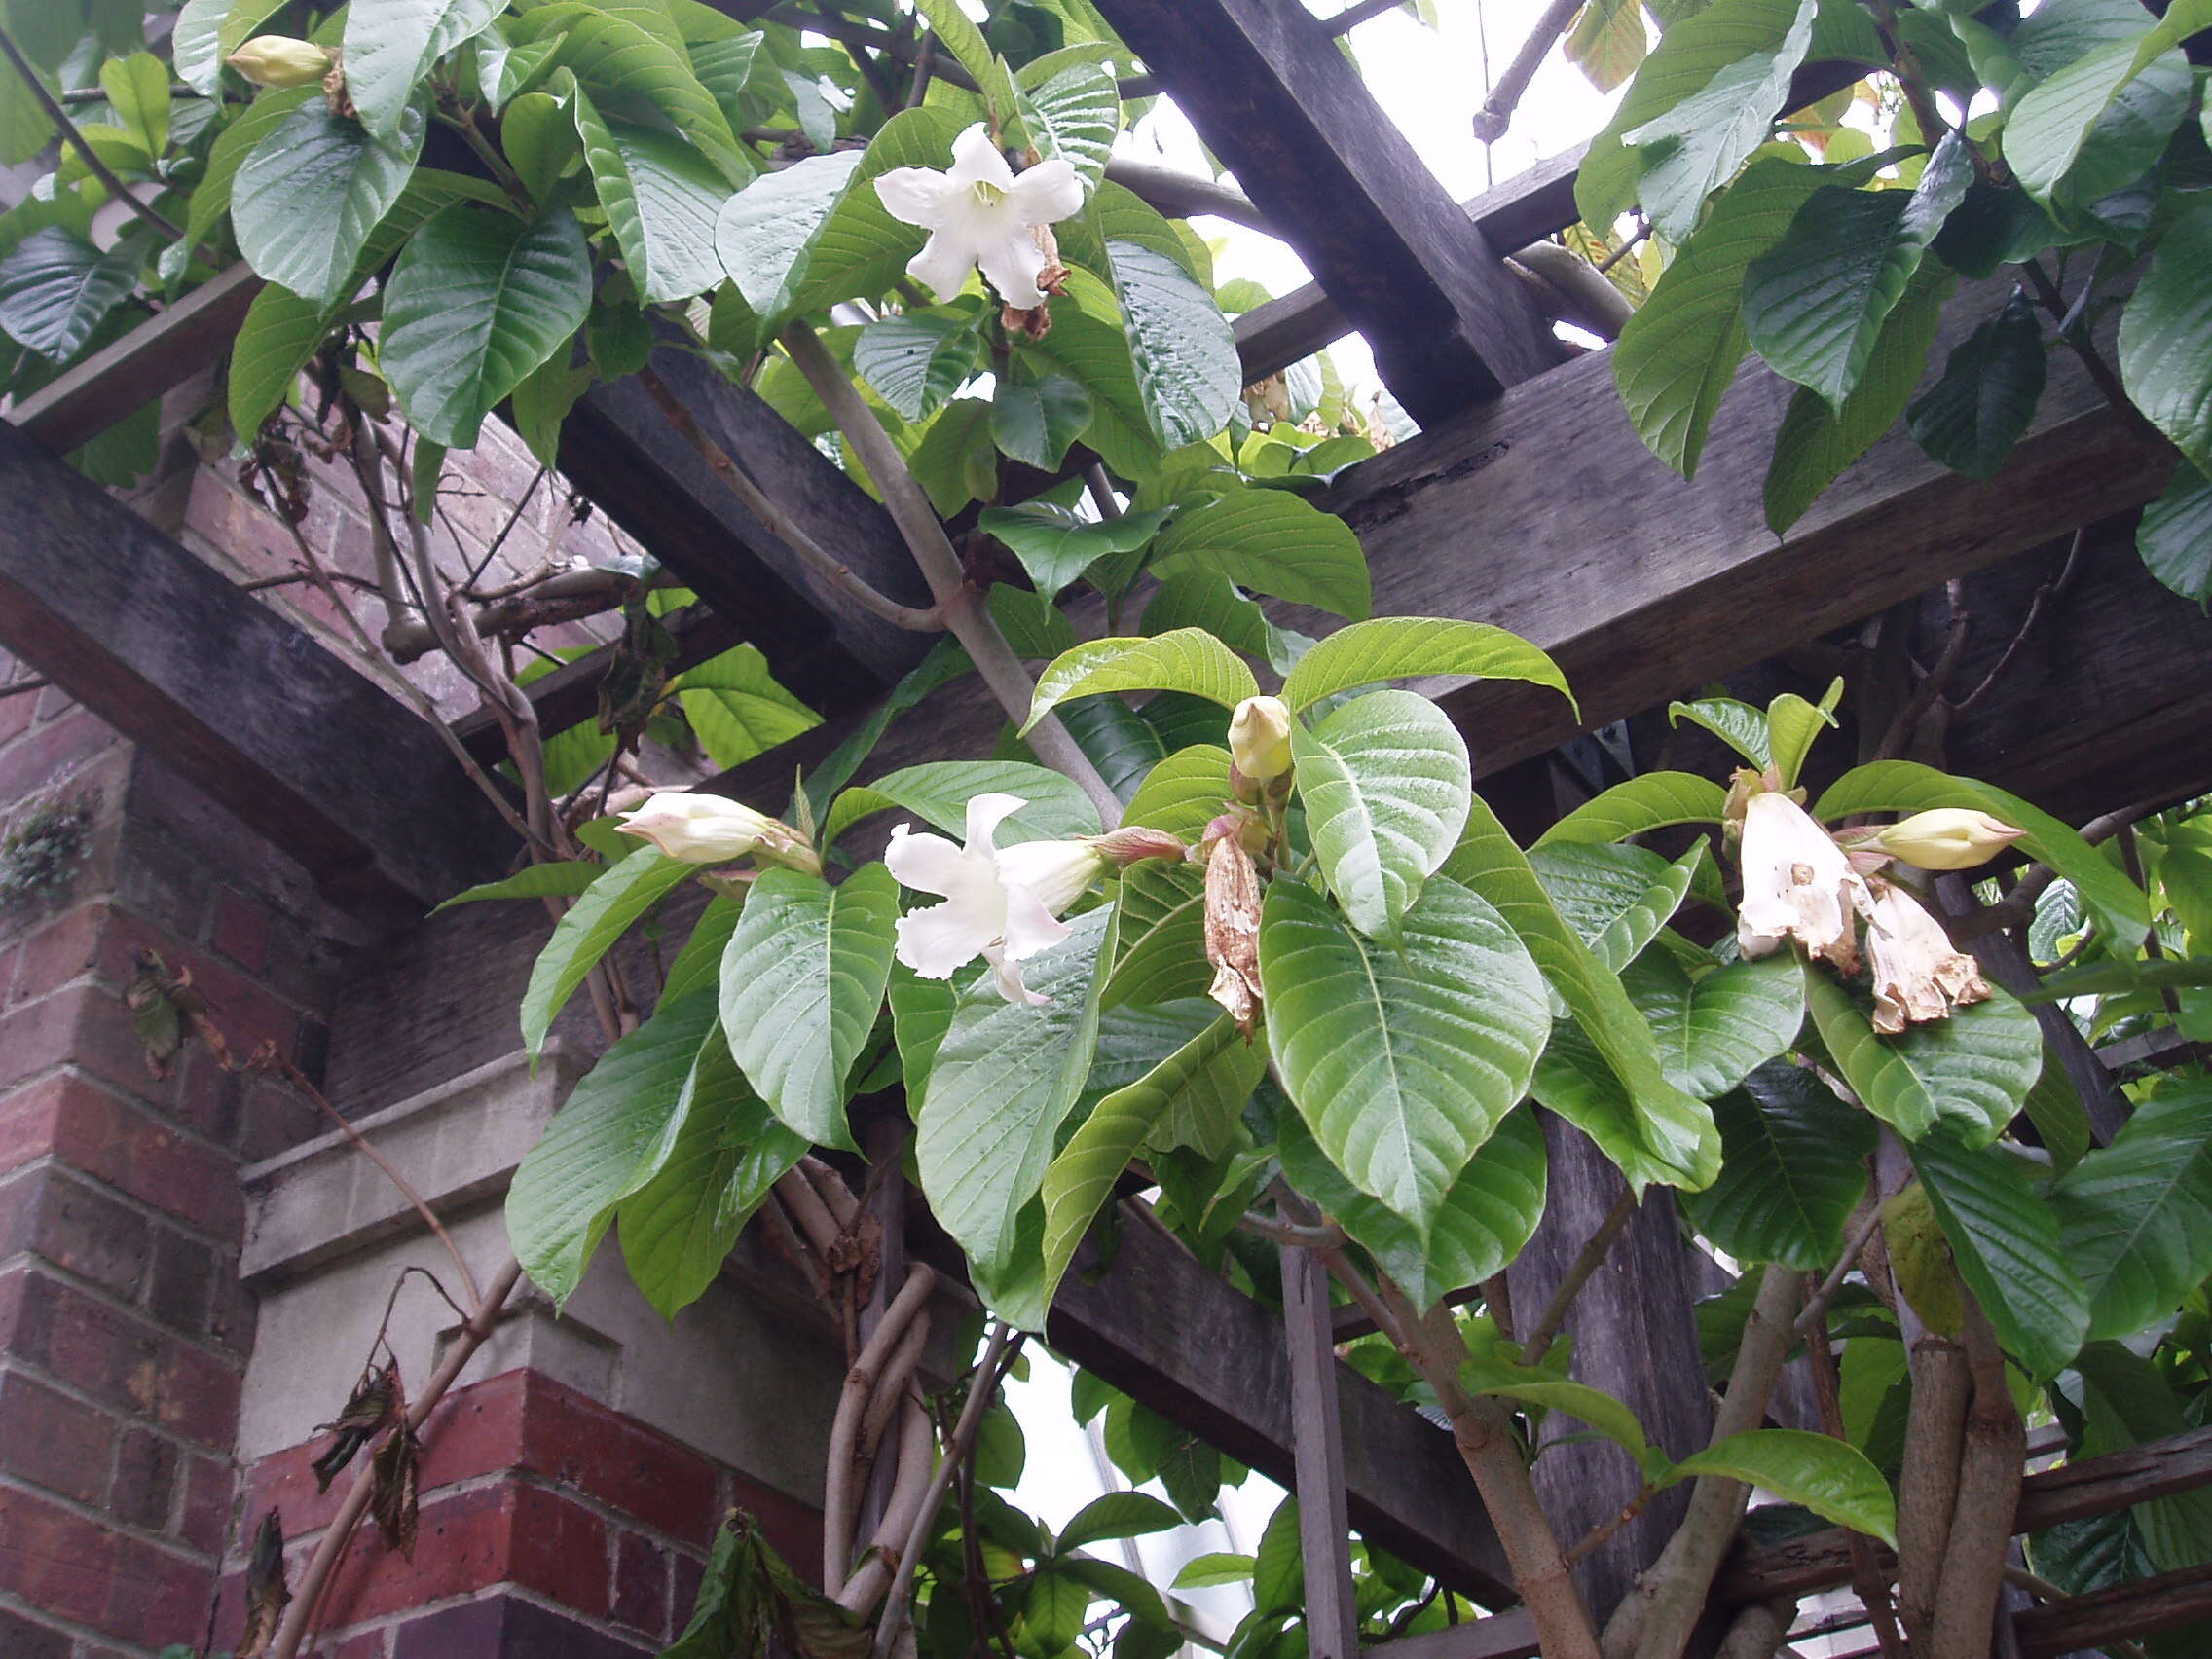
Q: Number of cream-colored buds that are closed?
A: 4